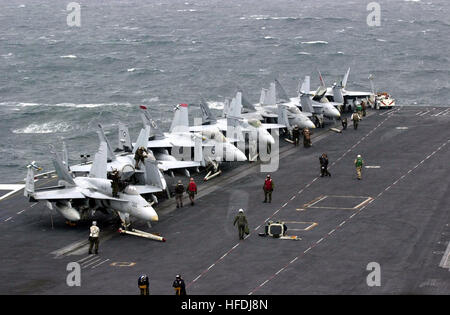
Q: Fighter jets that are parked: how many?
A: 7